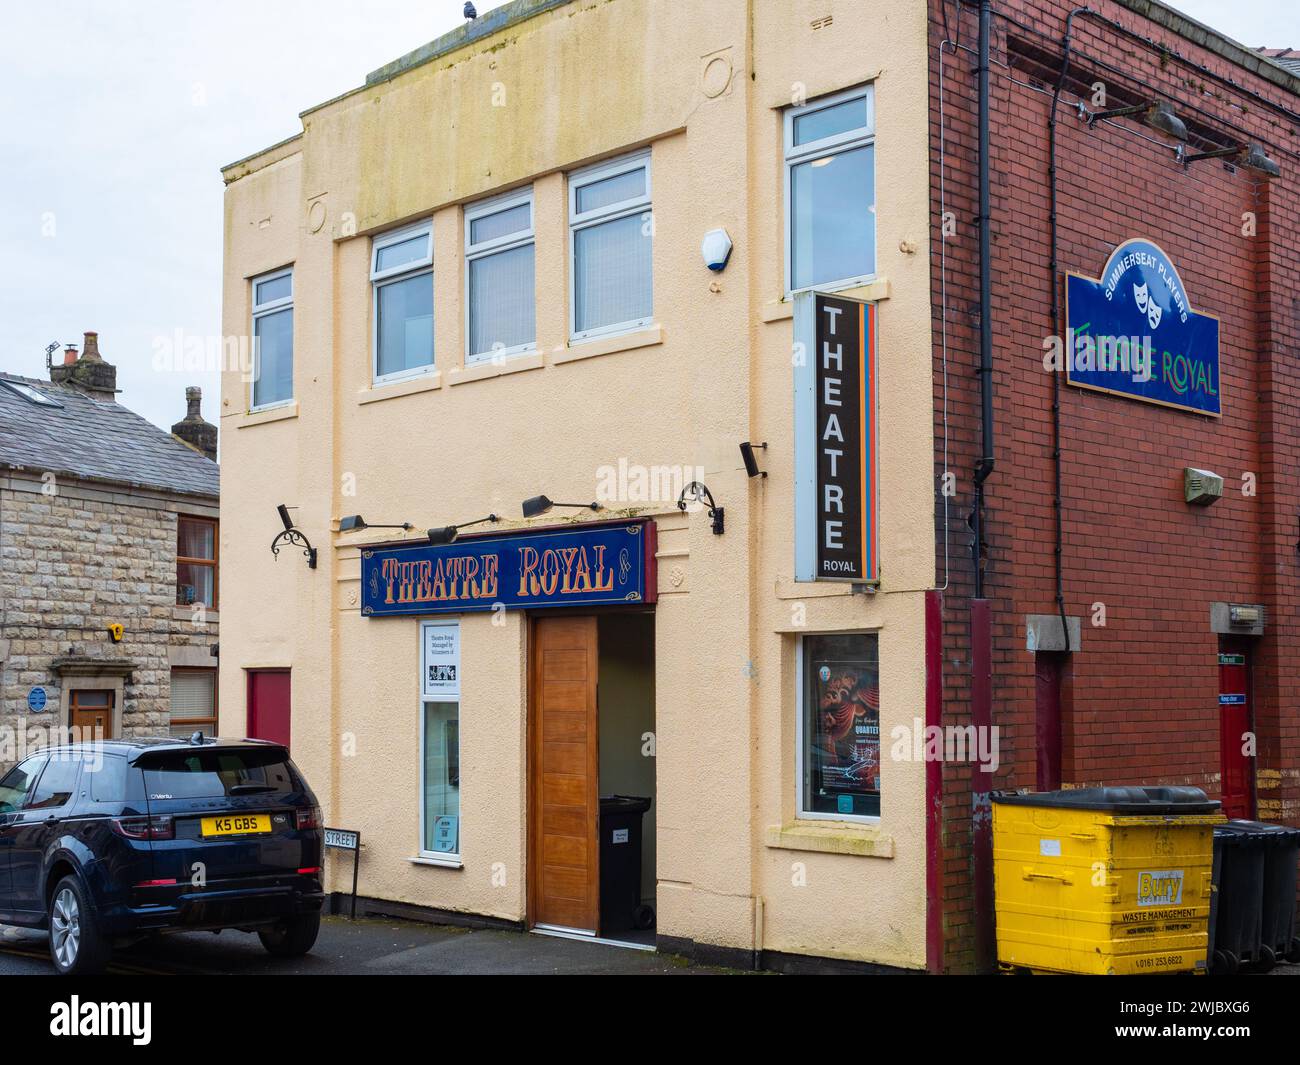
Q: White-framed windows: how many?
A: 7